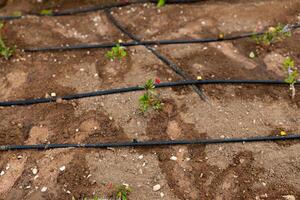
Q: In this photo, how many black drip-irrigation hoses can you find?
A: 5